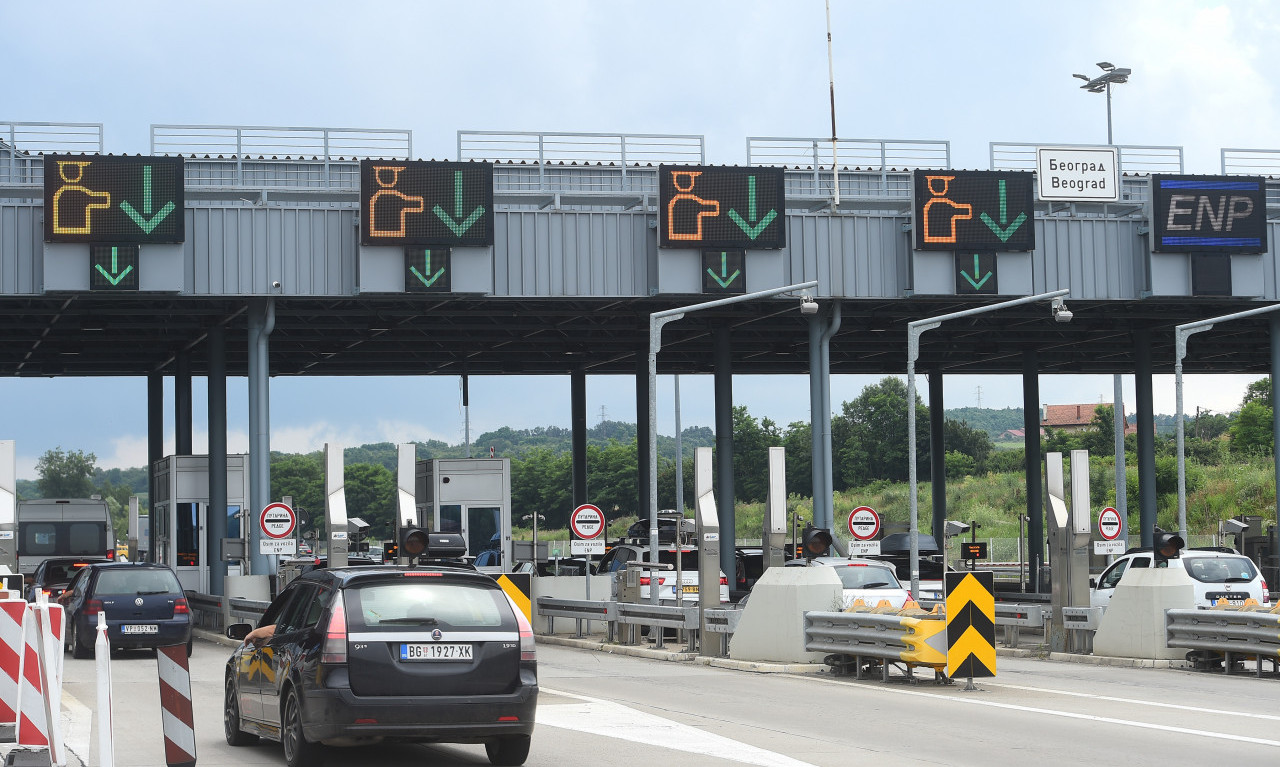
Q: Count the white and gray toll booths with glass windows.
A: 2